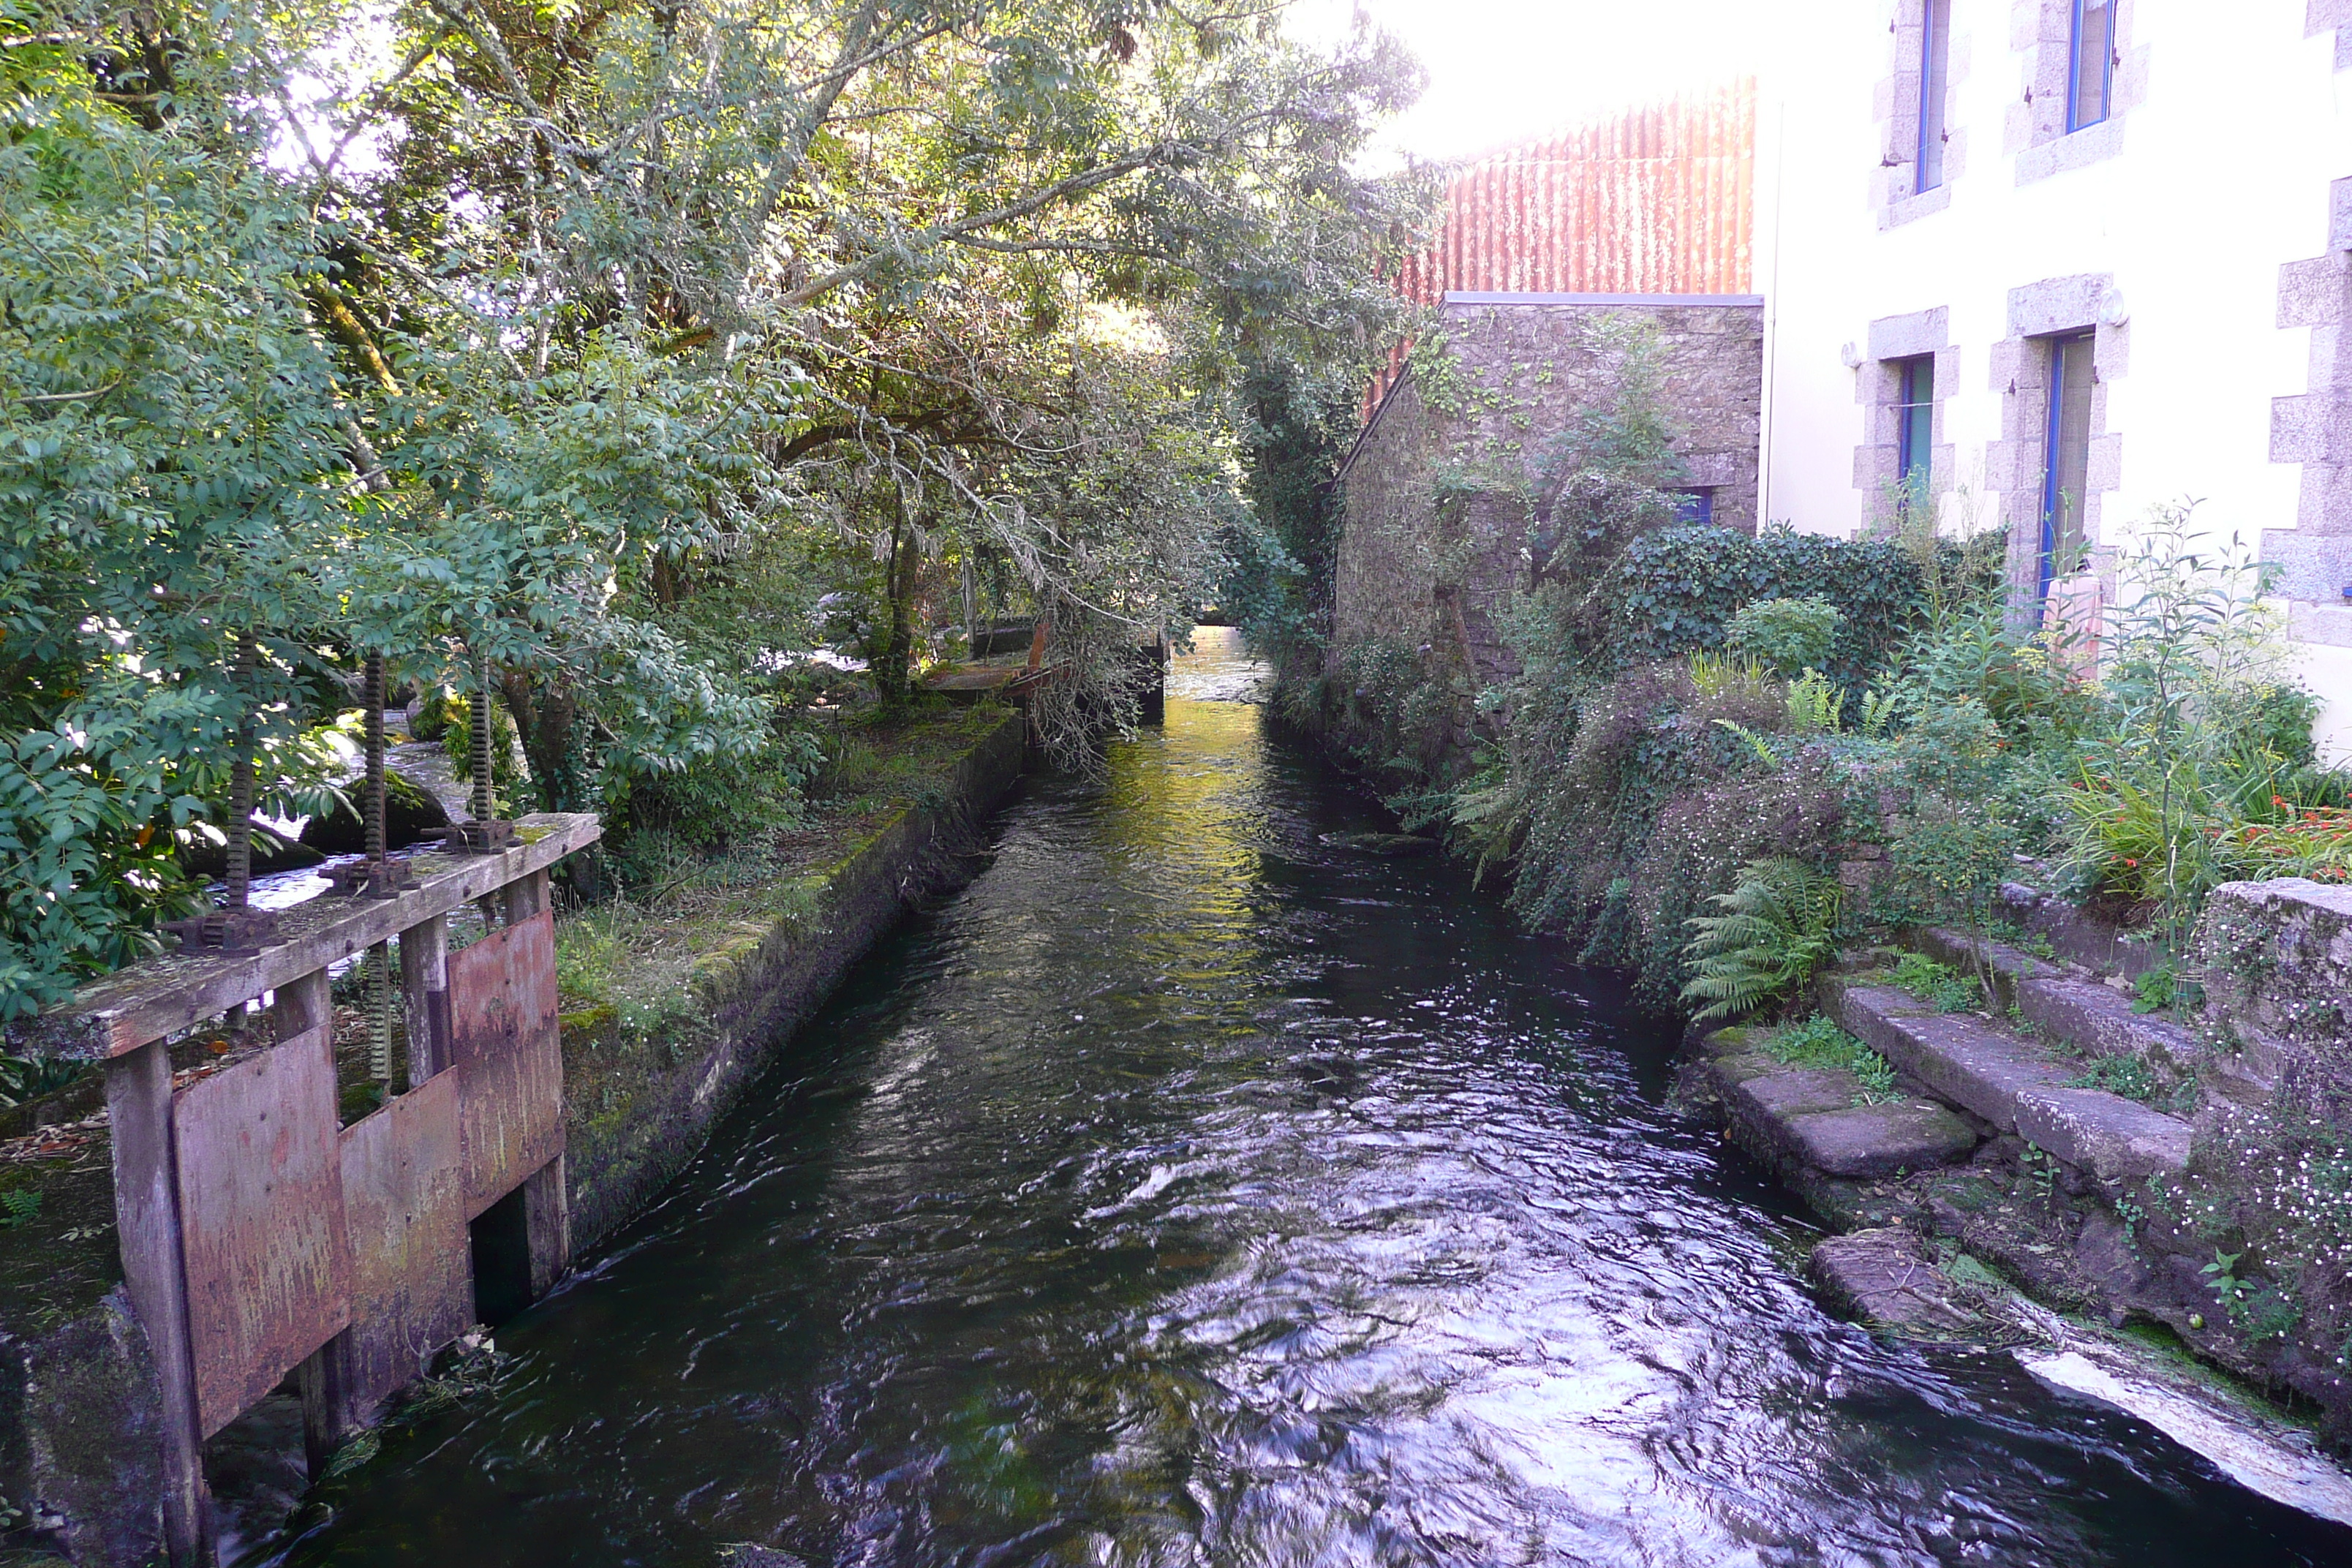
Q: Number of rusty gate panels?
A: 3